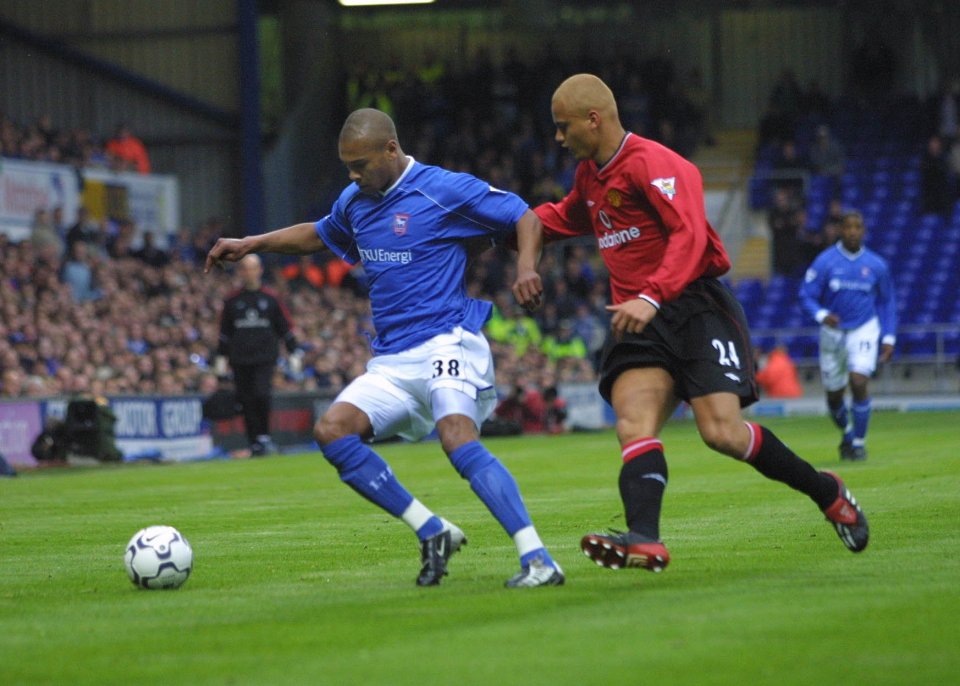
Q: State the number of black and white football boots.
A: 2